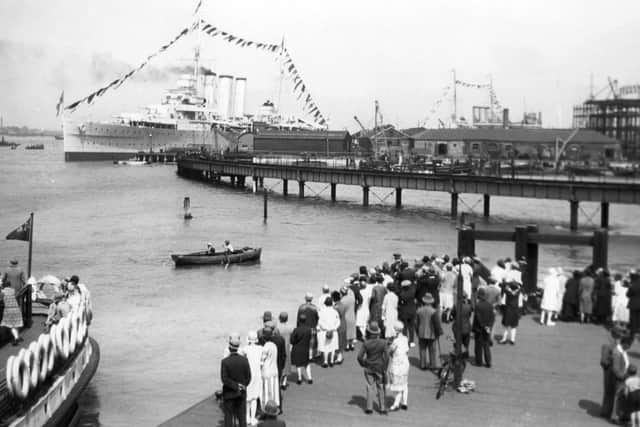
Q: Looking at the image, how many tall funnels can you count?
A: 3